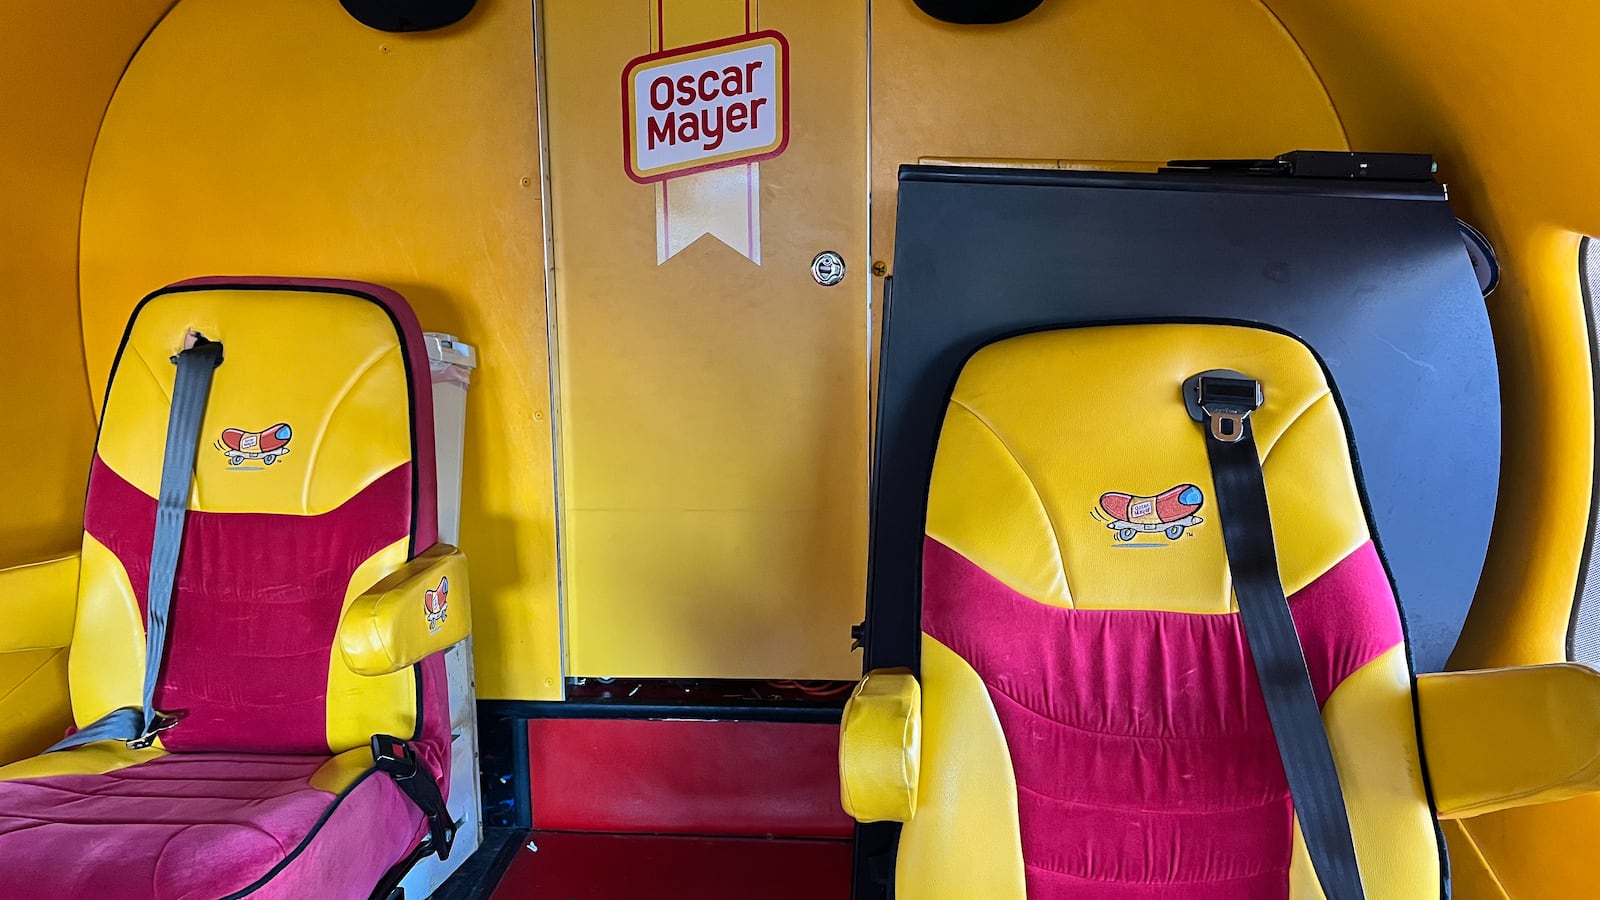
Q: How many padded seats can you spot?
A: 2